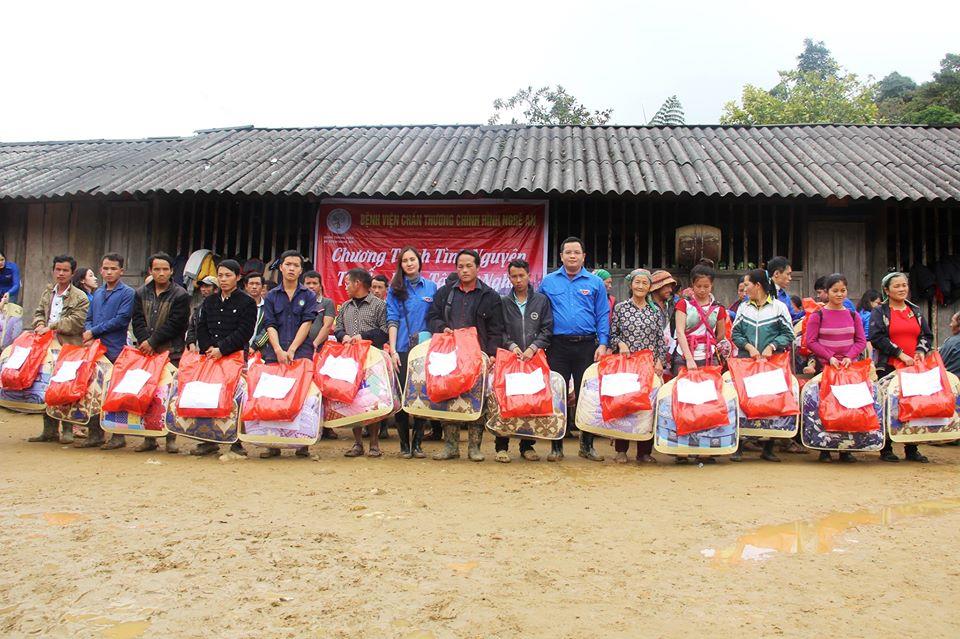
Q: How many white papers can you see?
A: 13